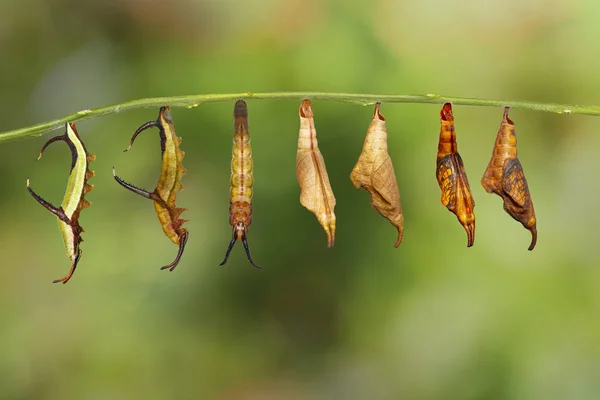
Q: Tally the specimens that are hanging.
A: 7